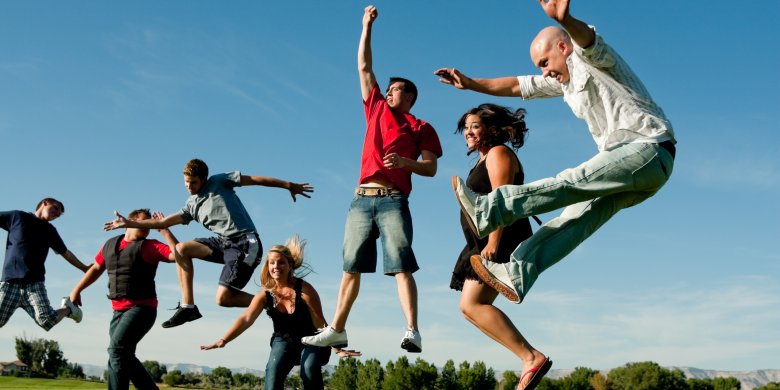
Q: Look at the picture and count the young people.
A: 7